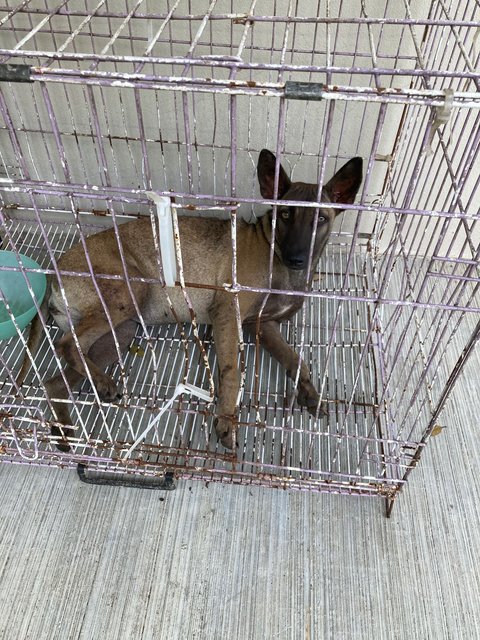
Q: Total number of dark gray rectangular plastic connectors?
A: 2